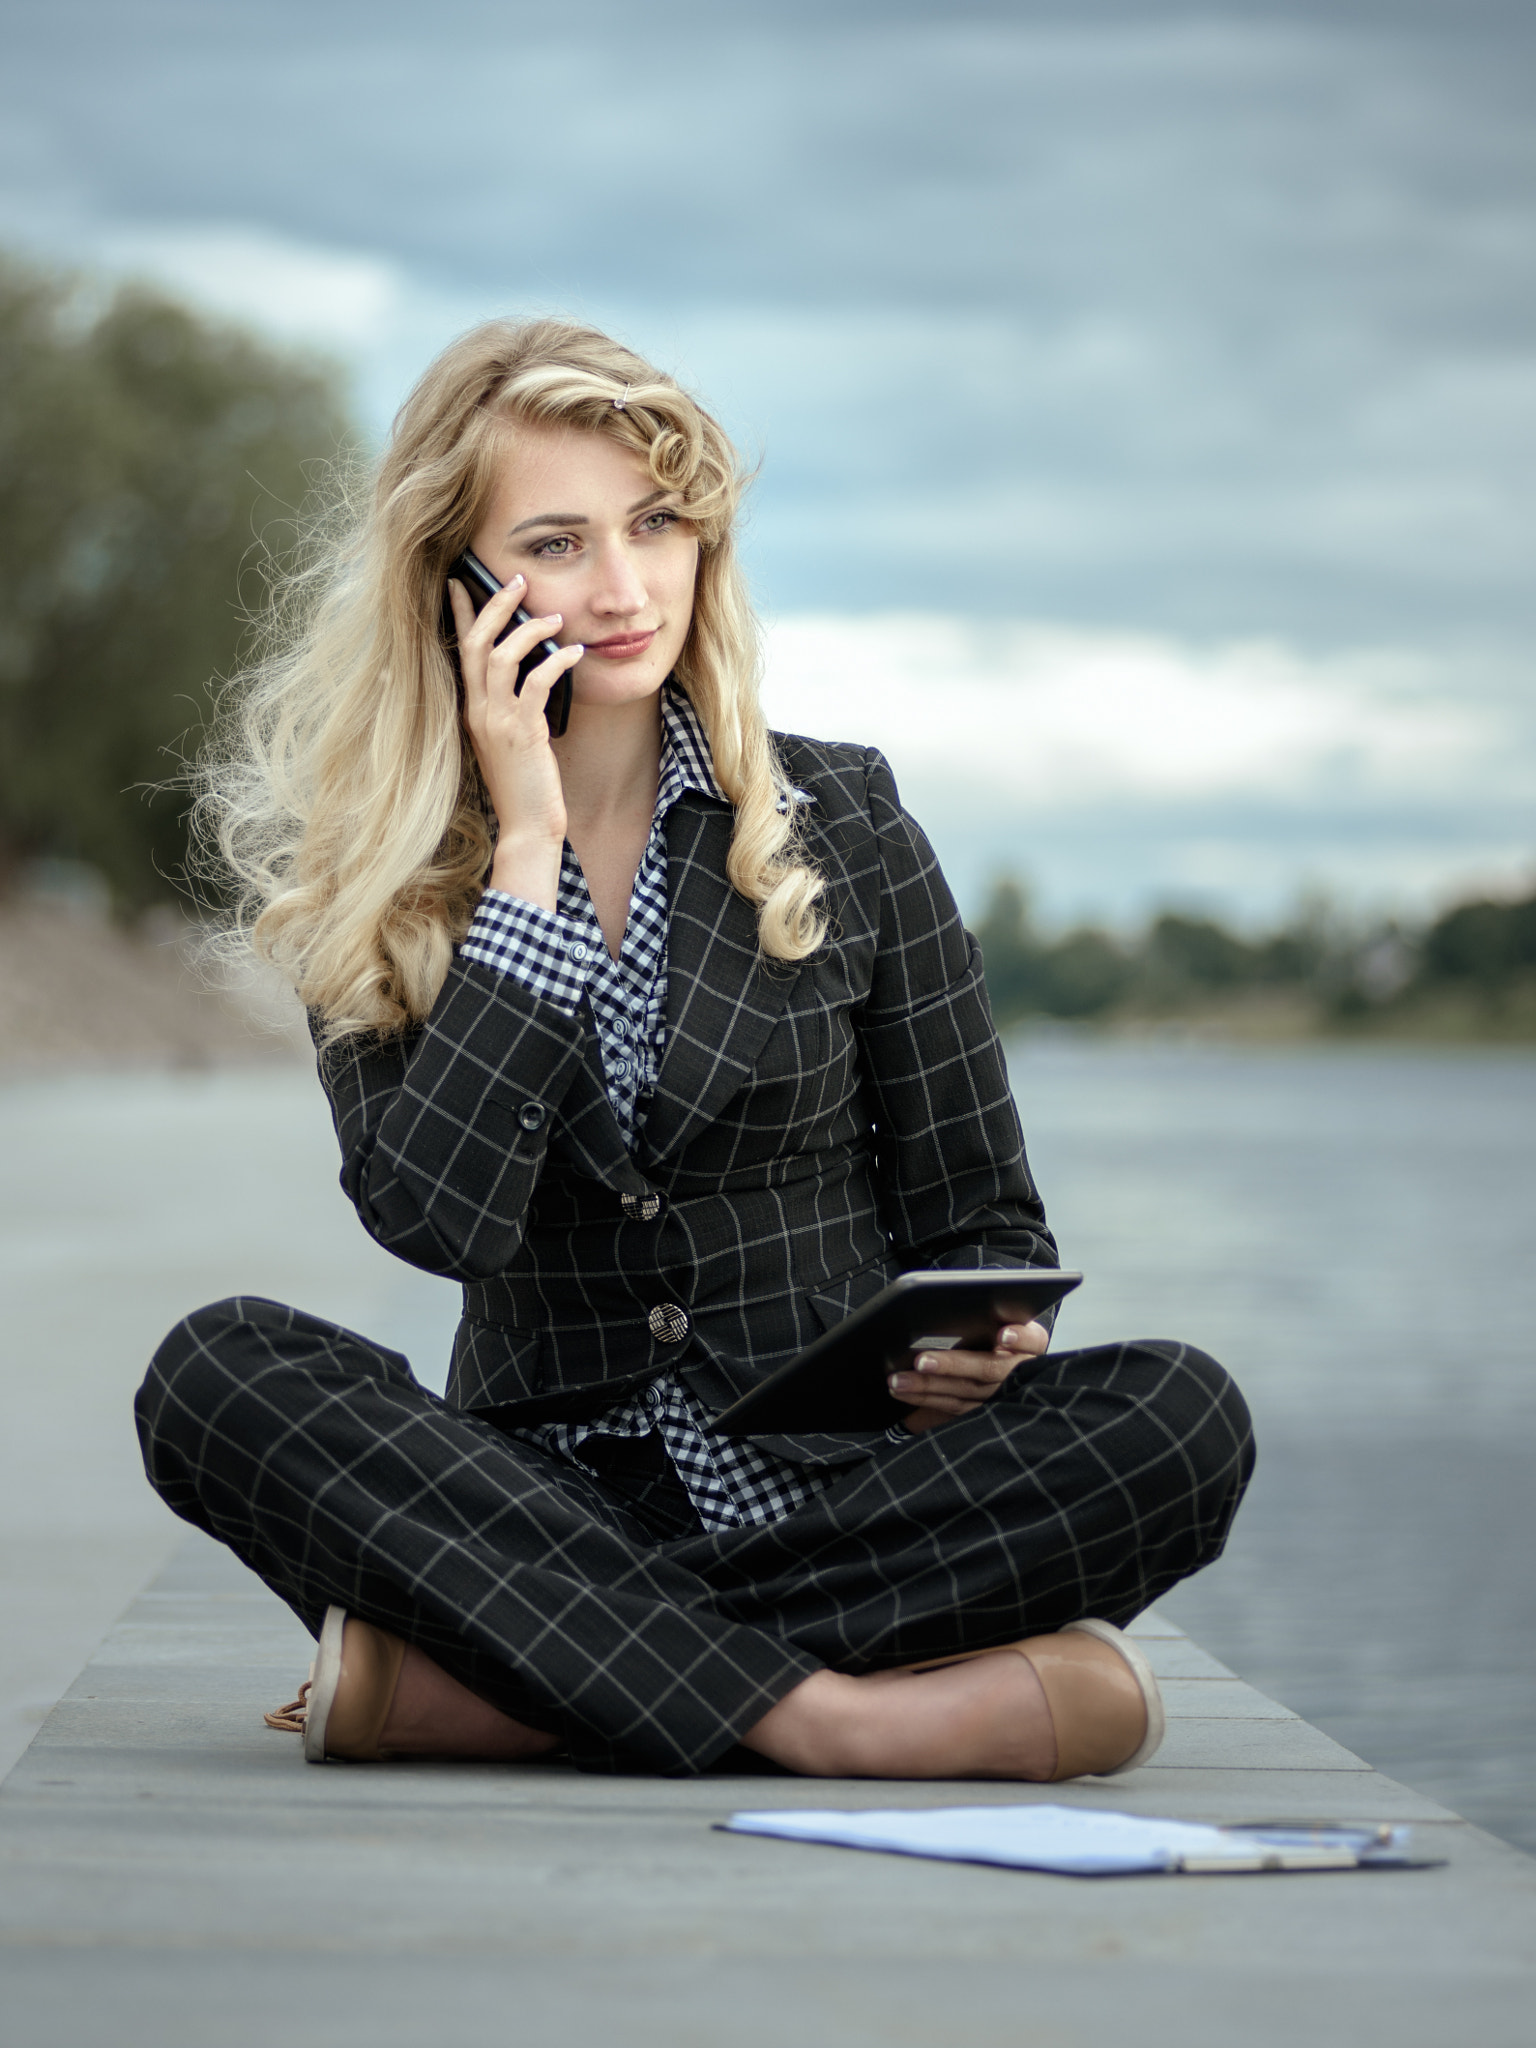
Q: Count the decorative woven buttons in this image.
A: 2